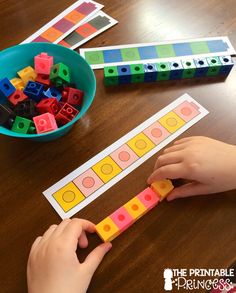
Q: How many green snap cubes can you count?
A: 7